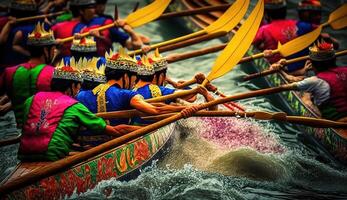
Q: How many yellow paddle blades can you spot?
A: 5